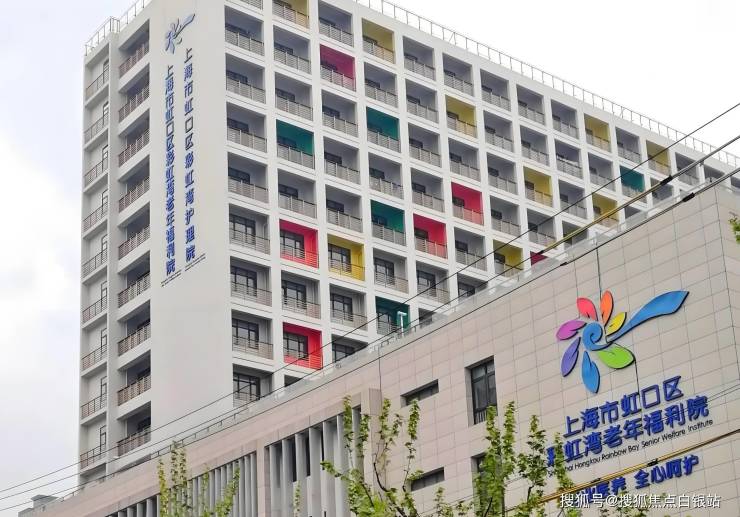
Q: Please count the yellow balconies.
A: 9